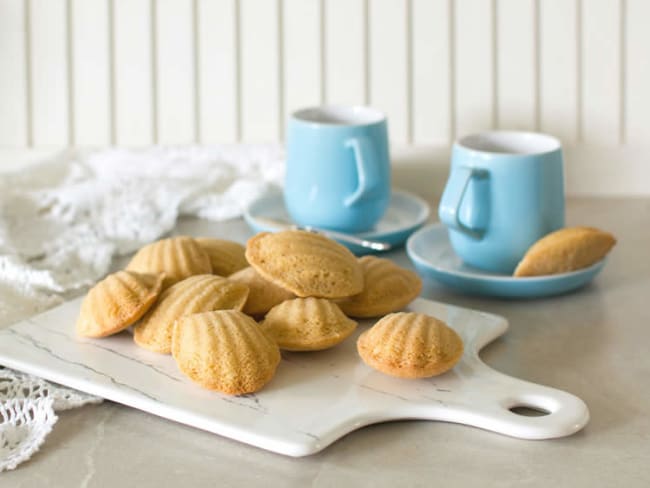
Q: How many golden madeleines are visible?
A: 11